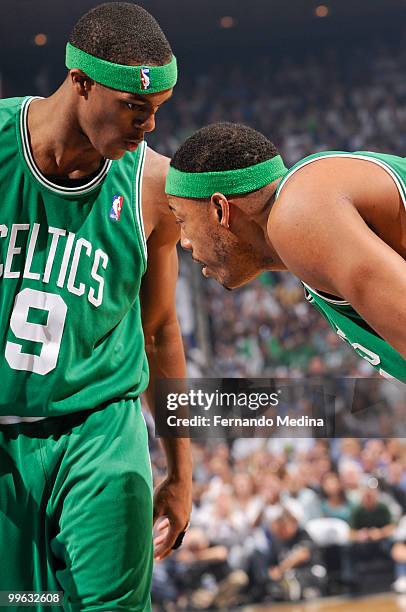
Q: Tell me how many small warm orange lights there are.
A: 3